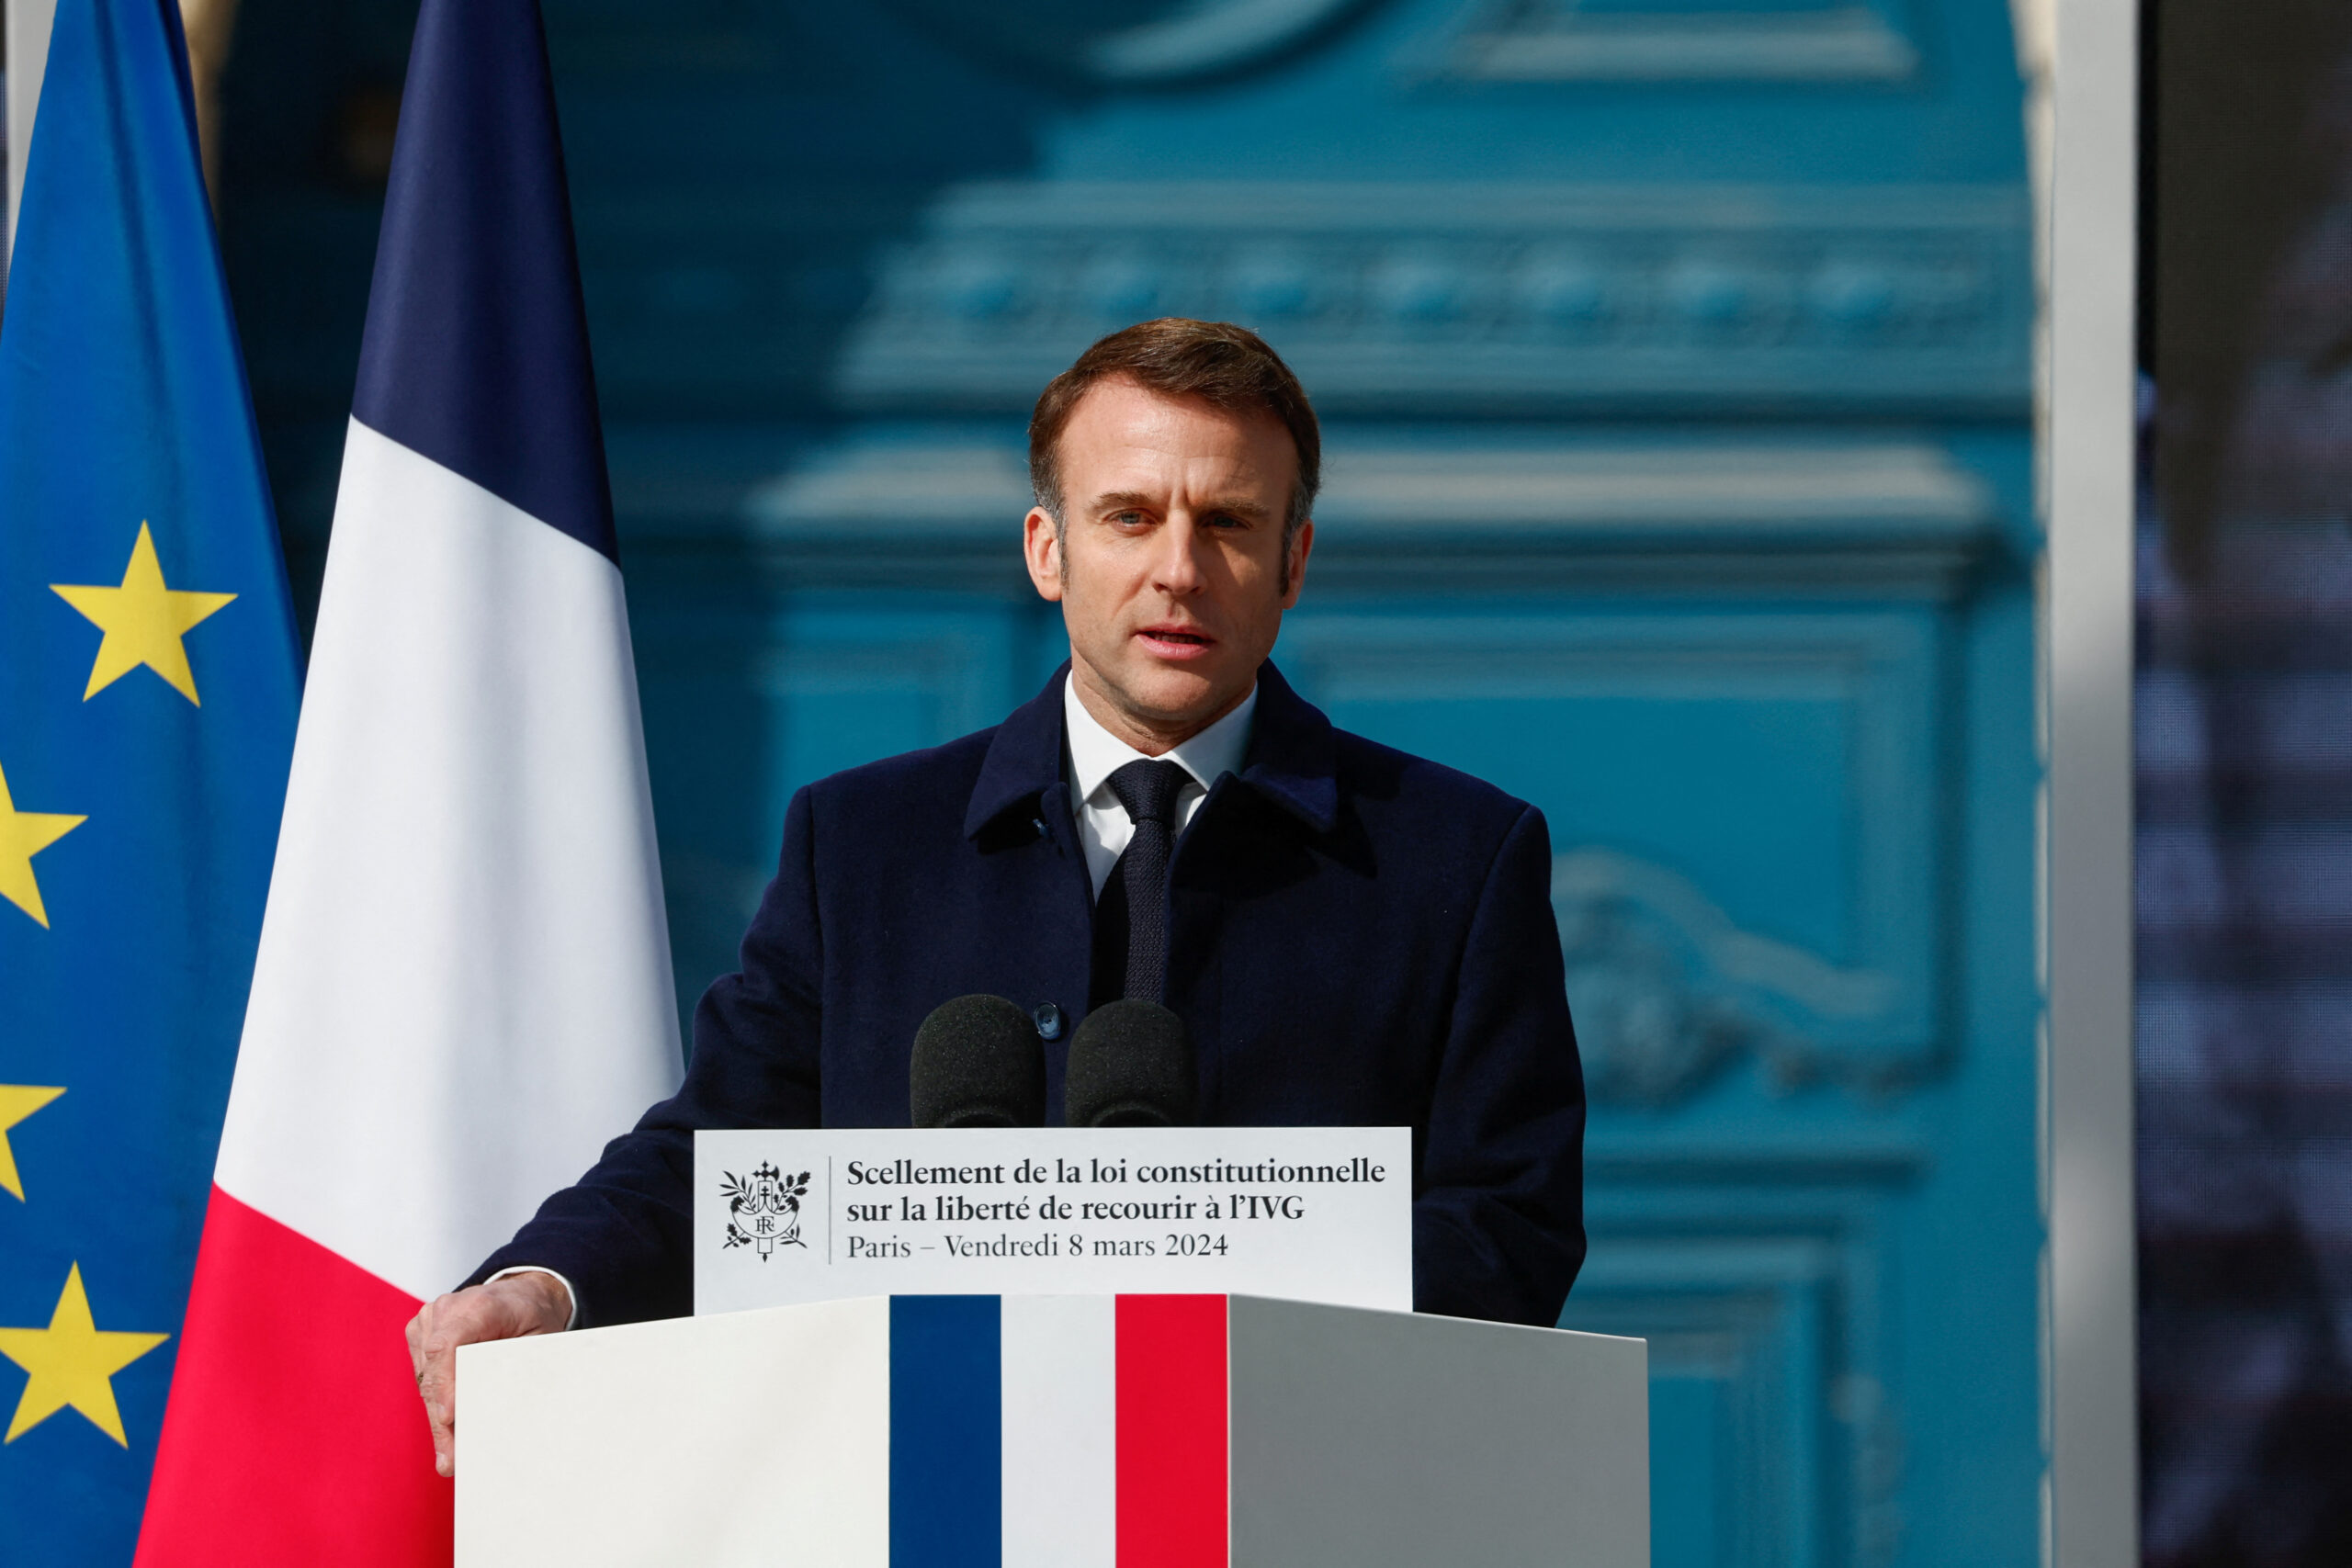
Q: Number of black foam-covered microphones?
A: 2